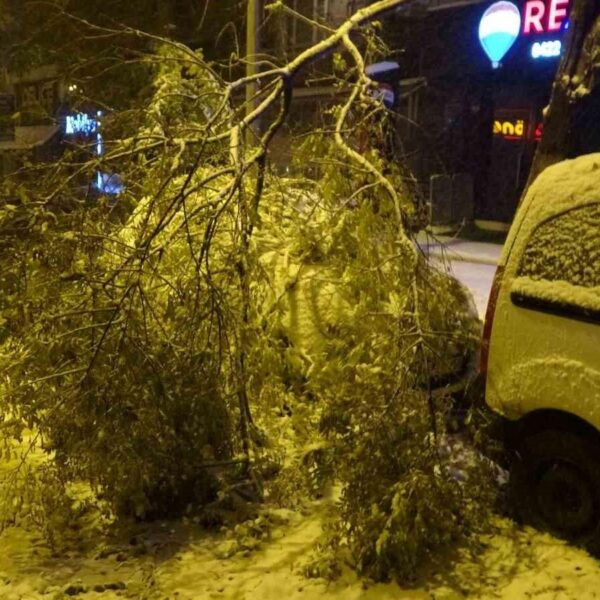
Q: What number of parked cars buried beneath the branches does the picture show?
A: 1